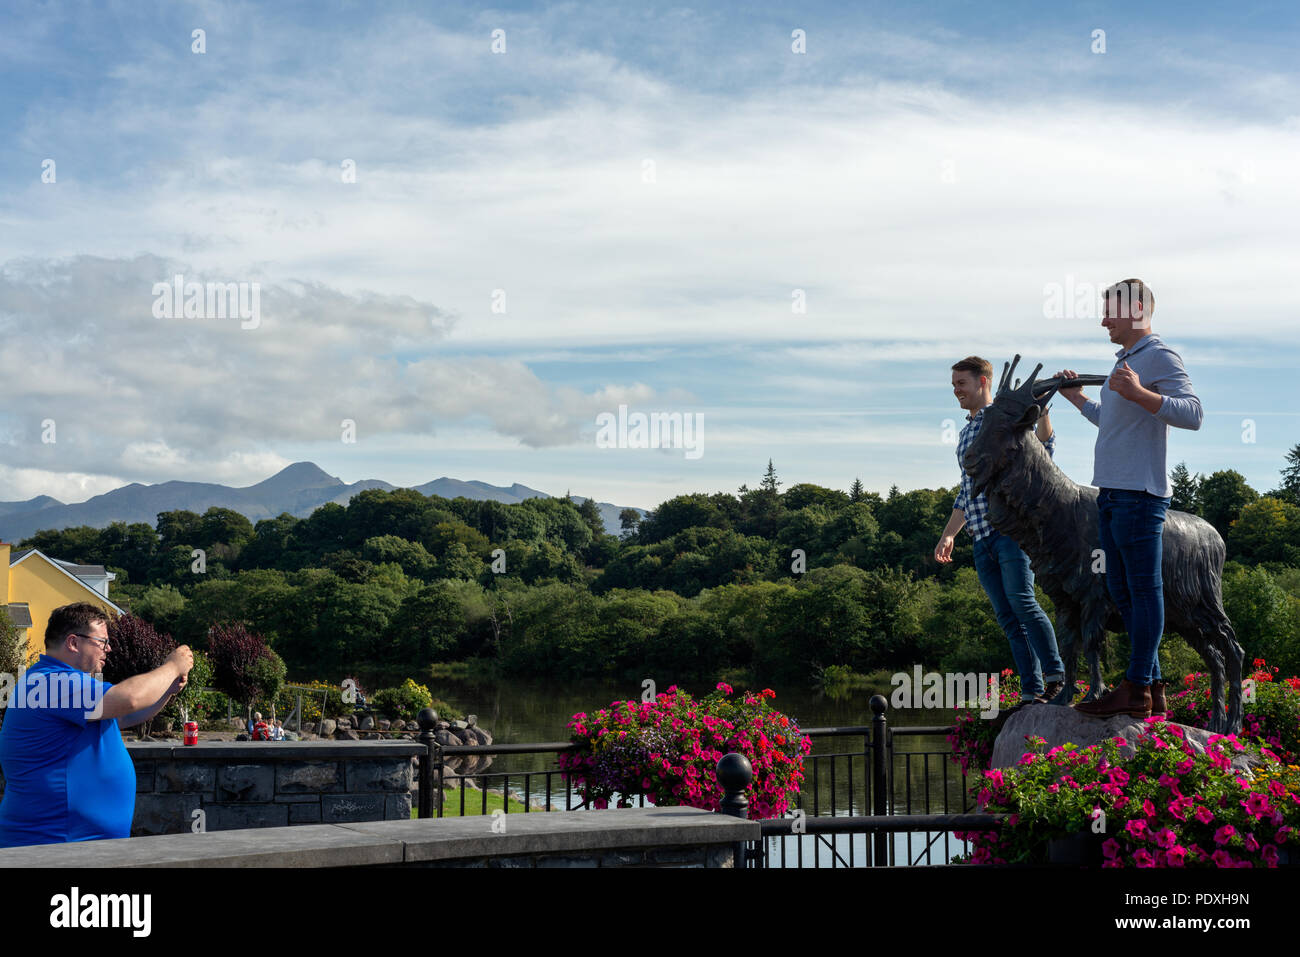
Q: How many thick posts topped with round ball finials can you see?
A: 3